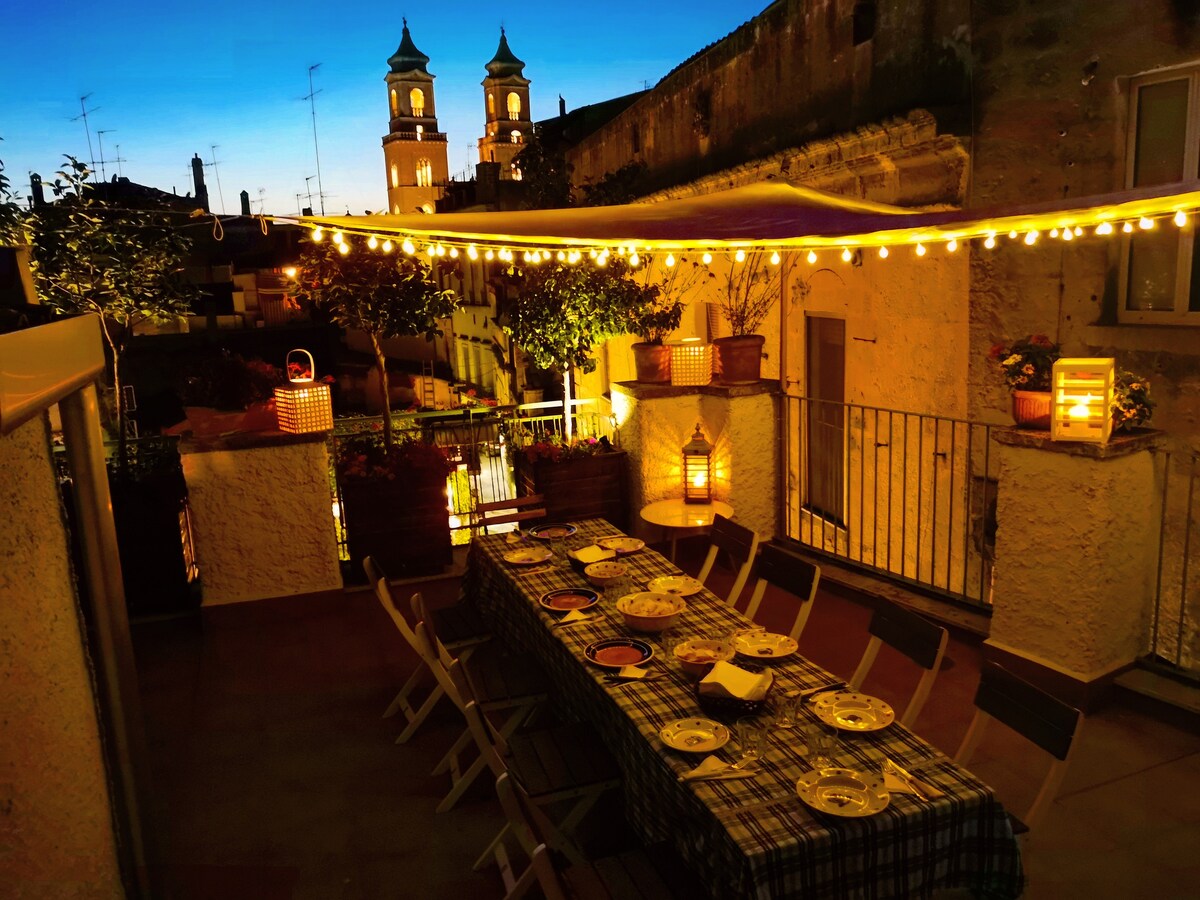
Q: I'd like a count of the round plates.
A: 10